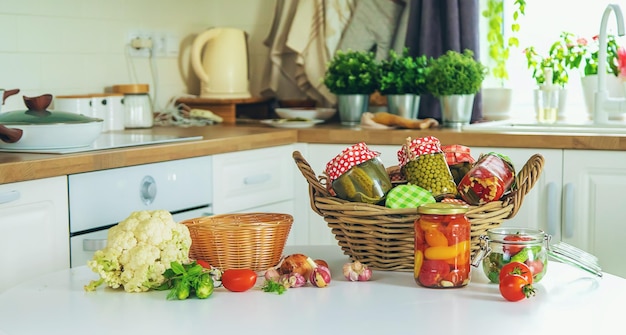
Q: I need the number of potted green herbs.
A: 3